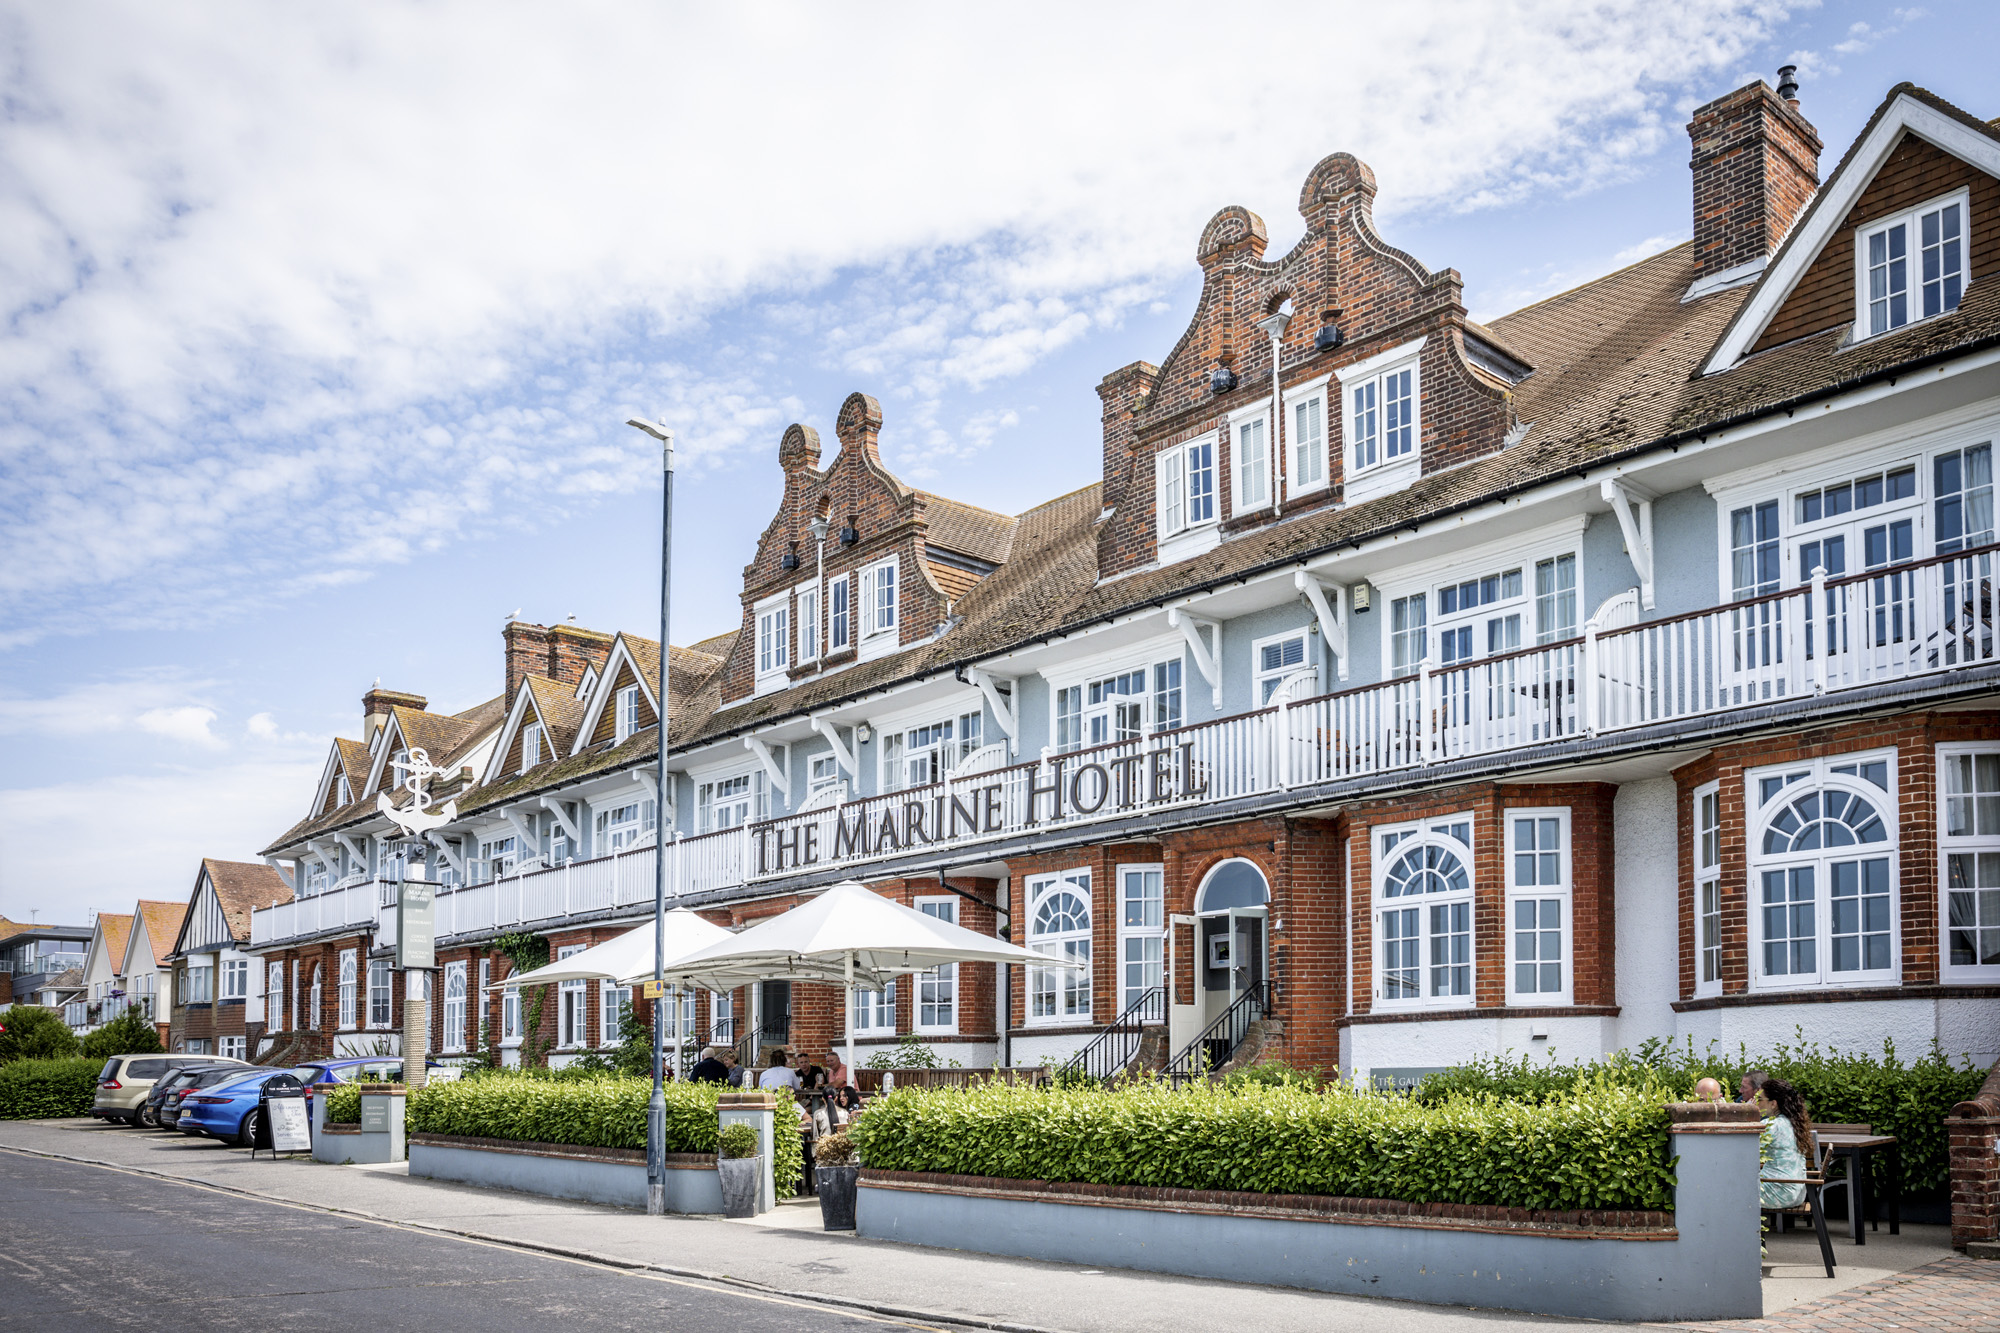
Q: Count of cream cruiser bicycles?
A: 0